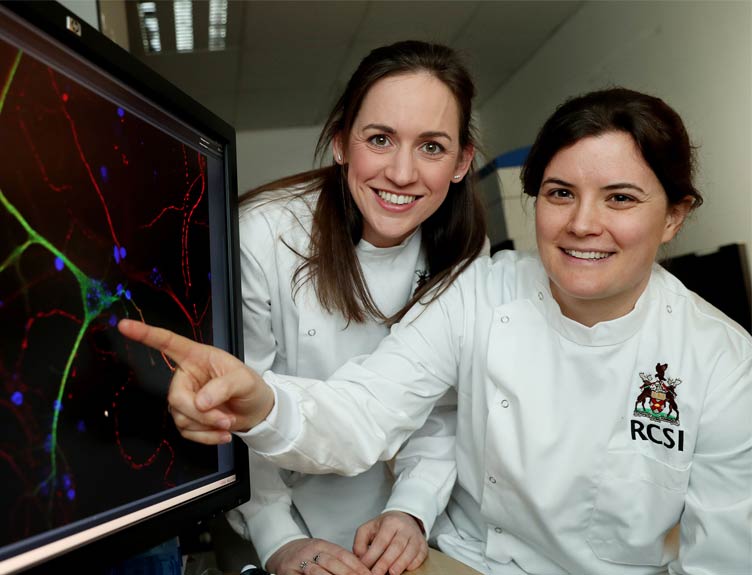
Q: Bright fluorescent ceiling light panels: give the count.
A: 3